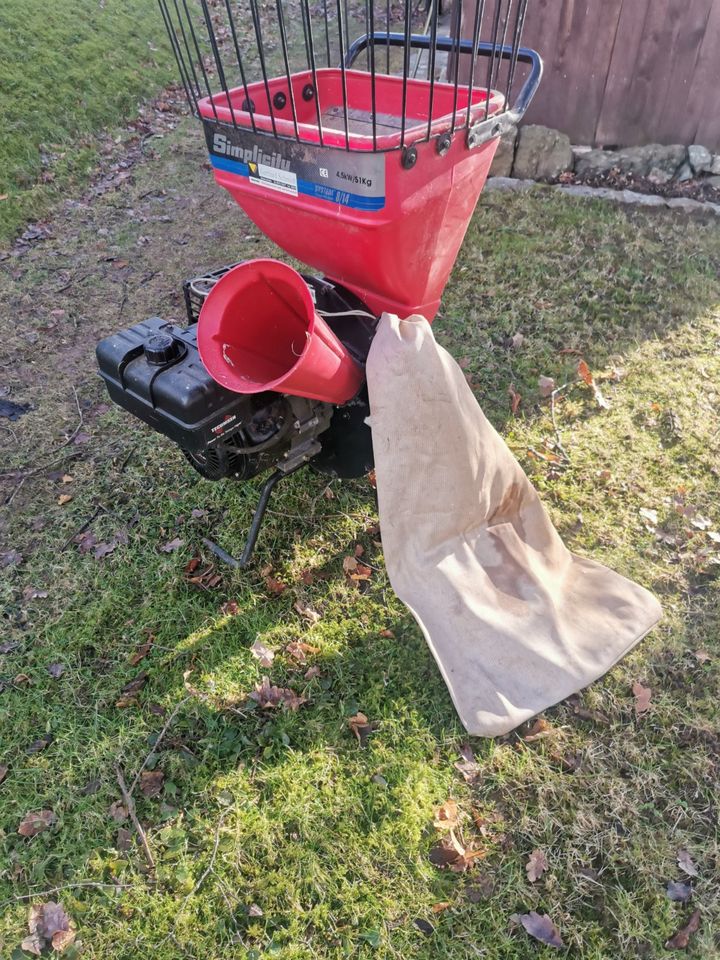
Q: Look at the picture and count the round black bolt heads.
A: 5